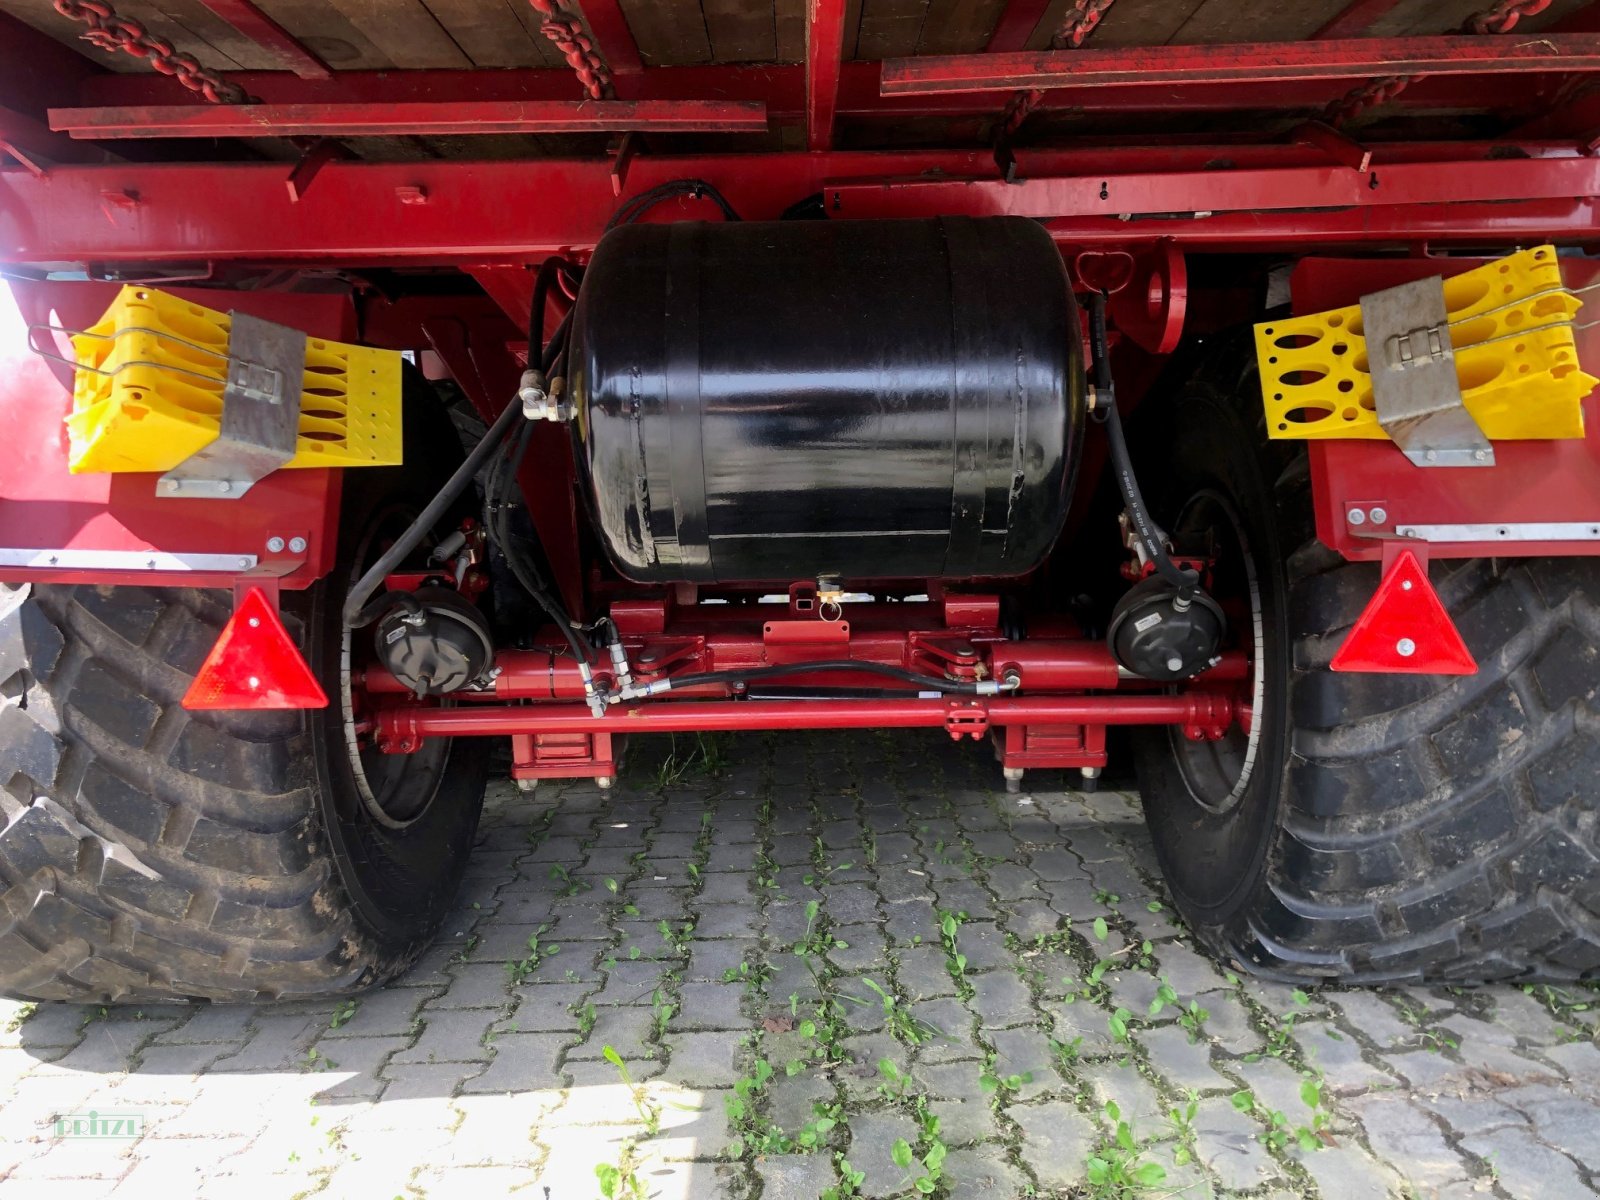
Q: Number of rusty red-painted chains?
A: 4